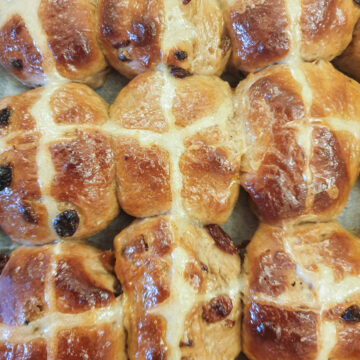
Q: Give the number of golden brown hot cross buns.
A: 9